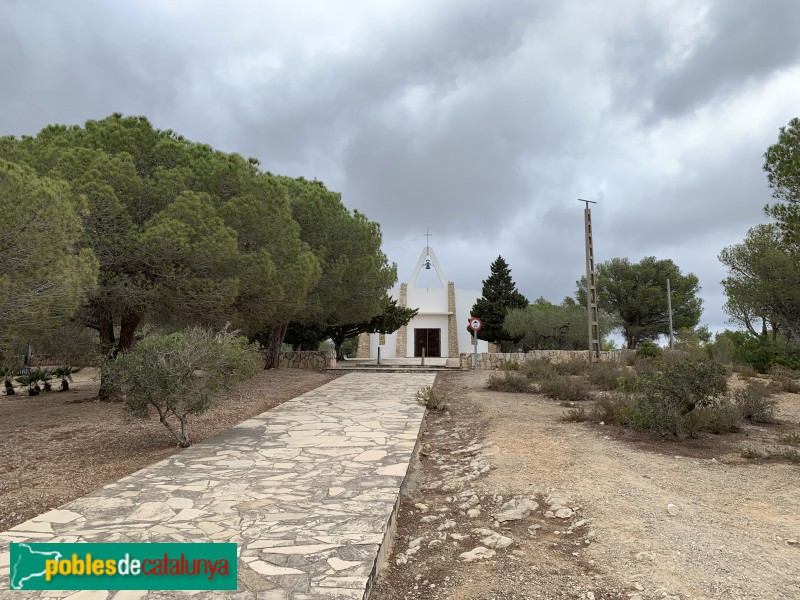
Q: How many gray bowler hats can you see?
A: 0